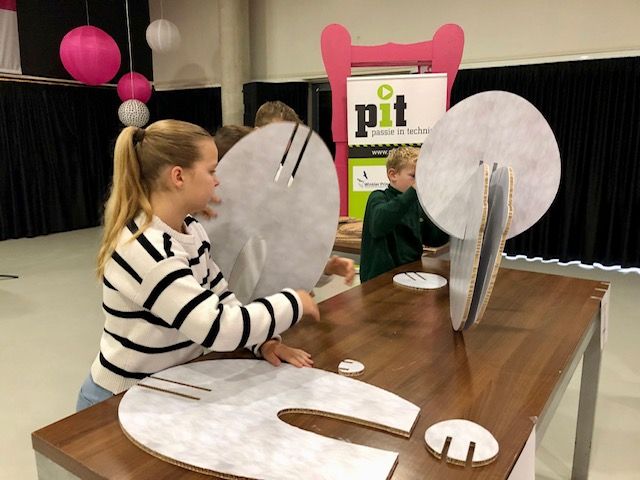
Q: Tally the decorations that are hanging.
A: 4